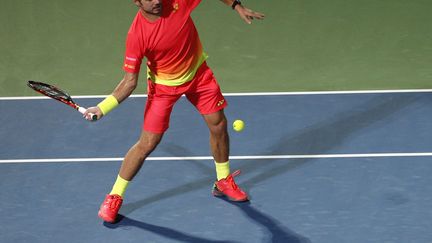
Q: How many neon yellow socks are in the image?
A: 2